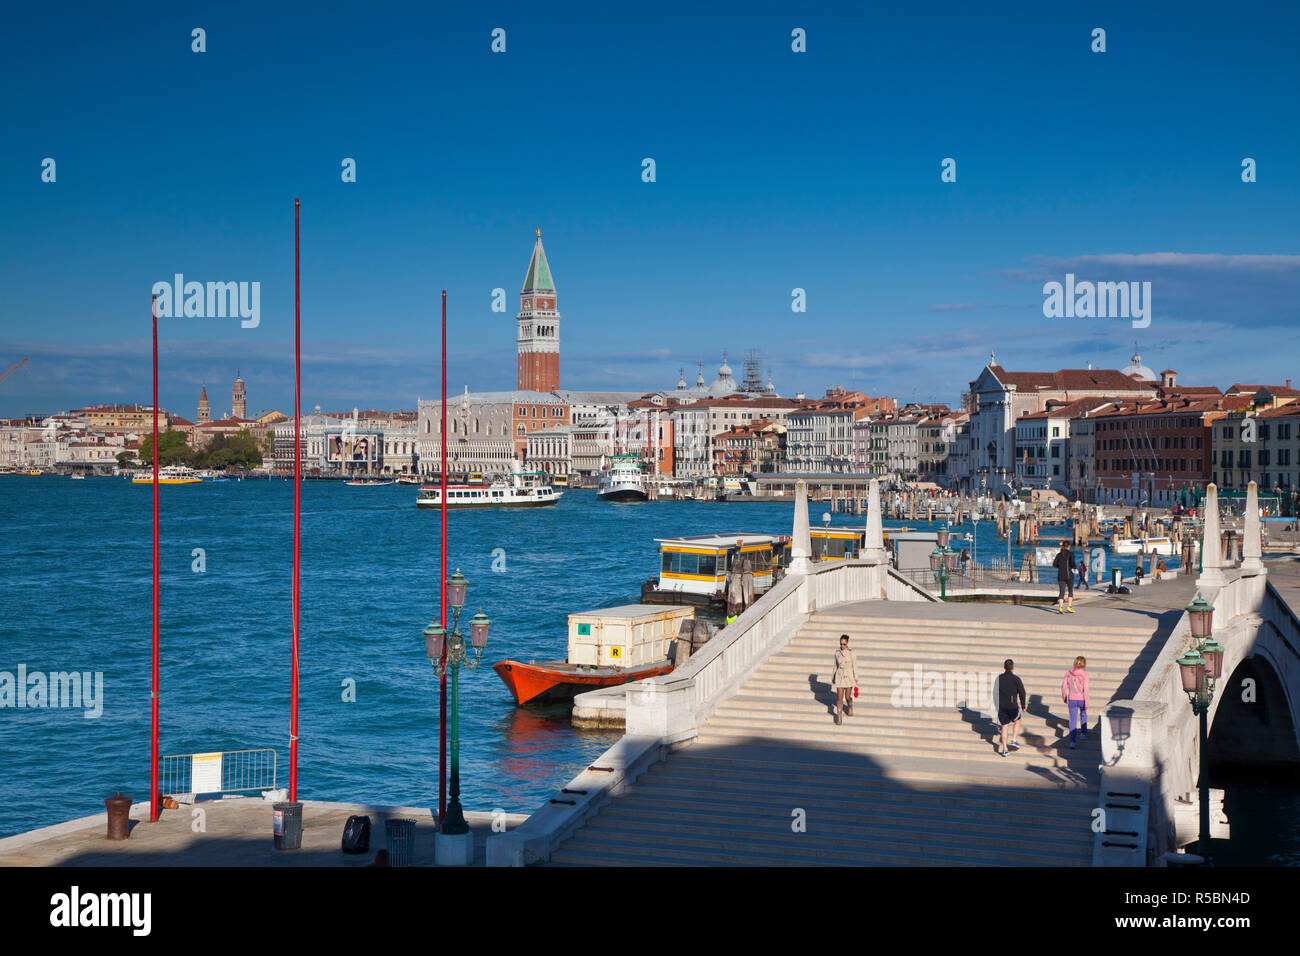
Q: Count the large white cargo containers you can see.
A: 1